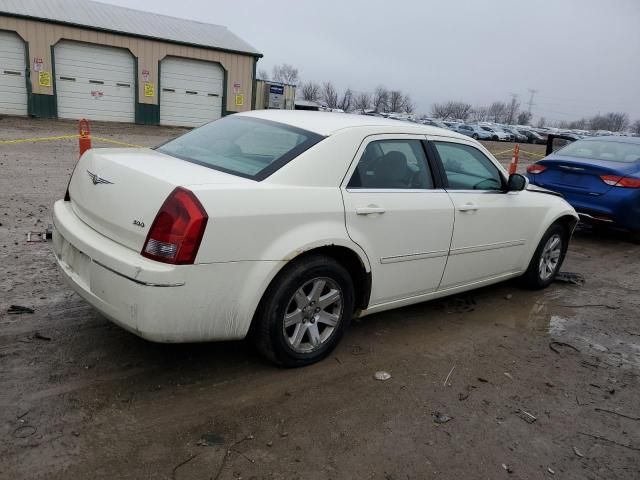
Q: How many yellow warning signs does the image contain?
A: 3